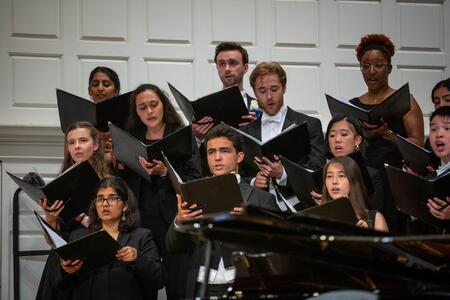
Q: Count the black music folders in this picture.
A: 12